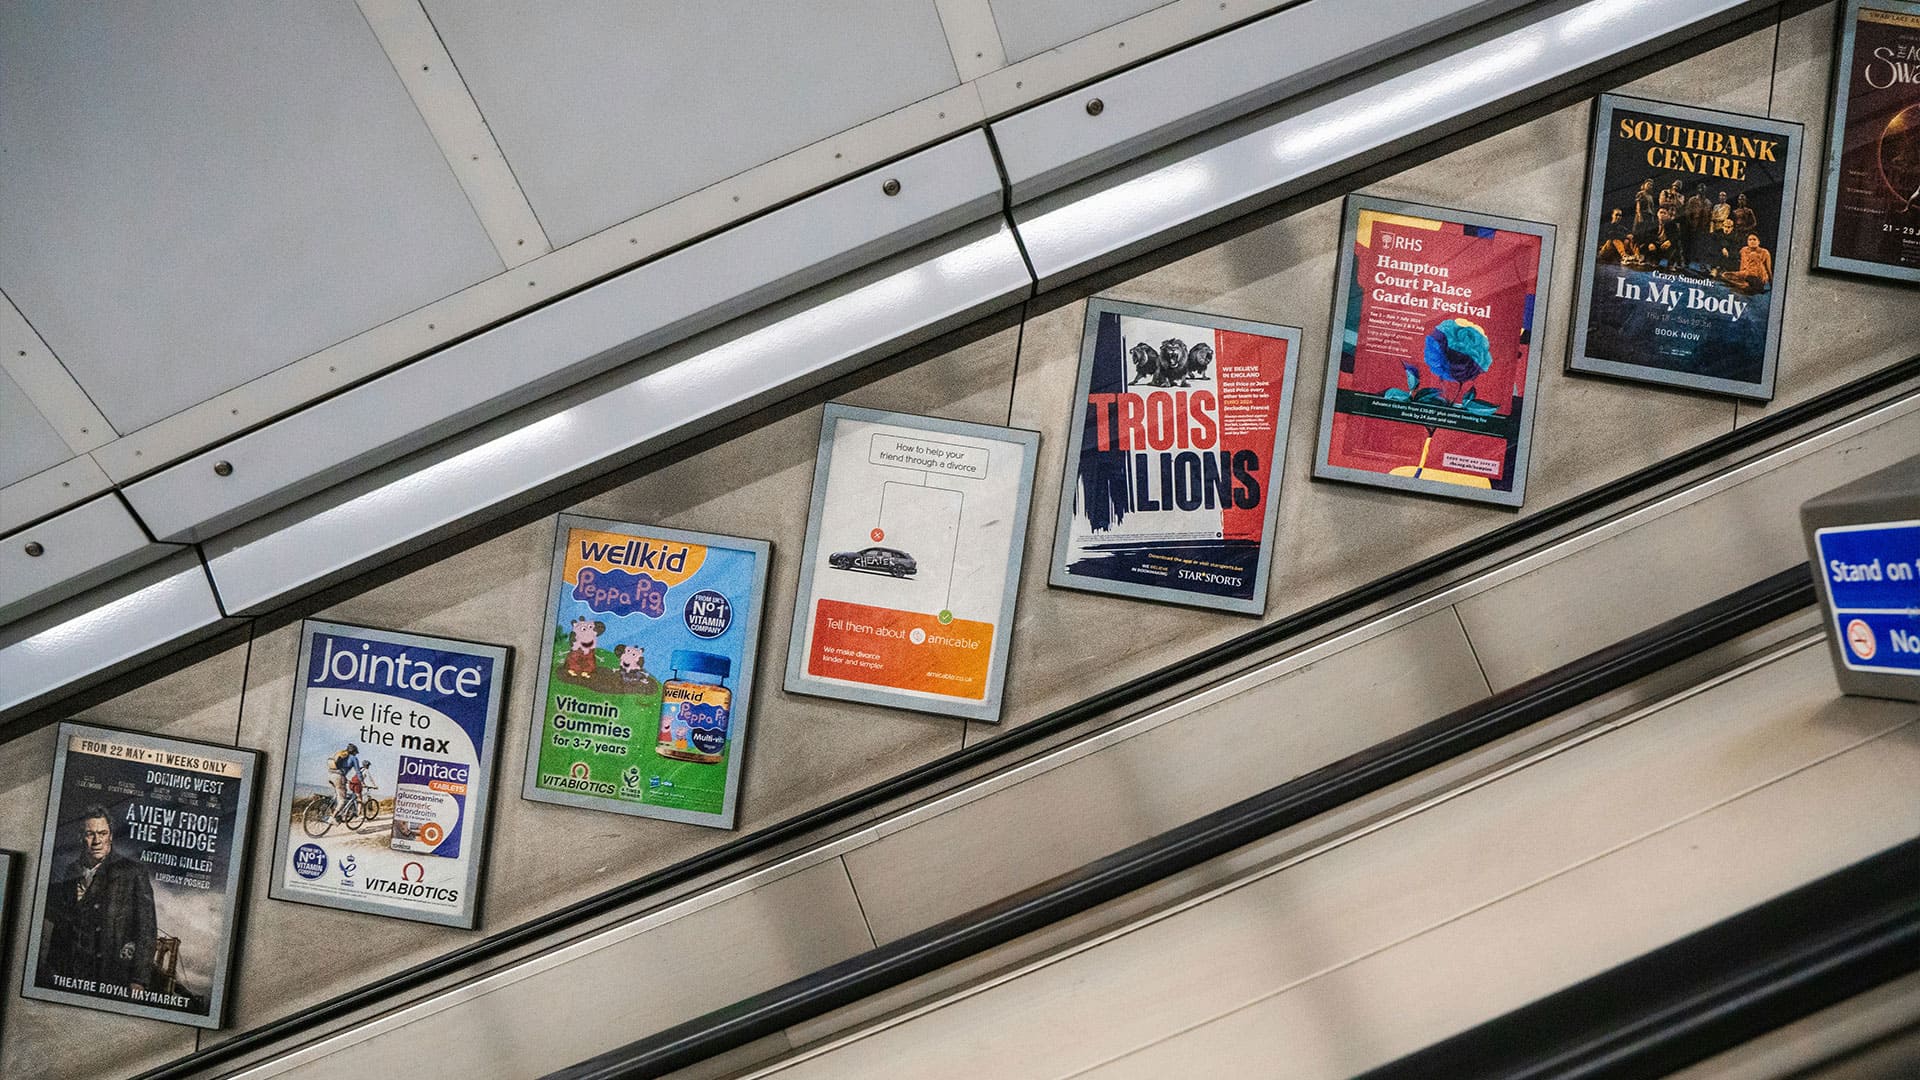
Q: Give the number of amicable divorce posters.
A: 1